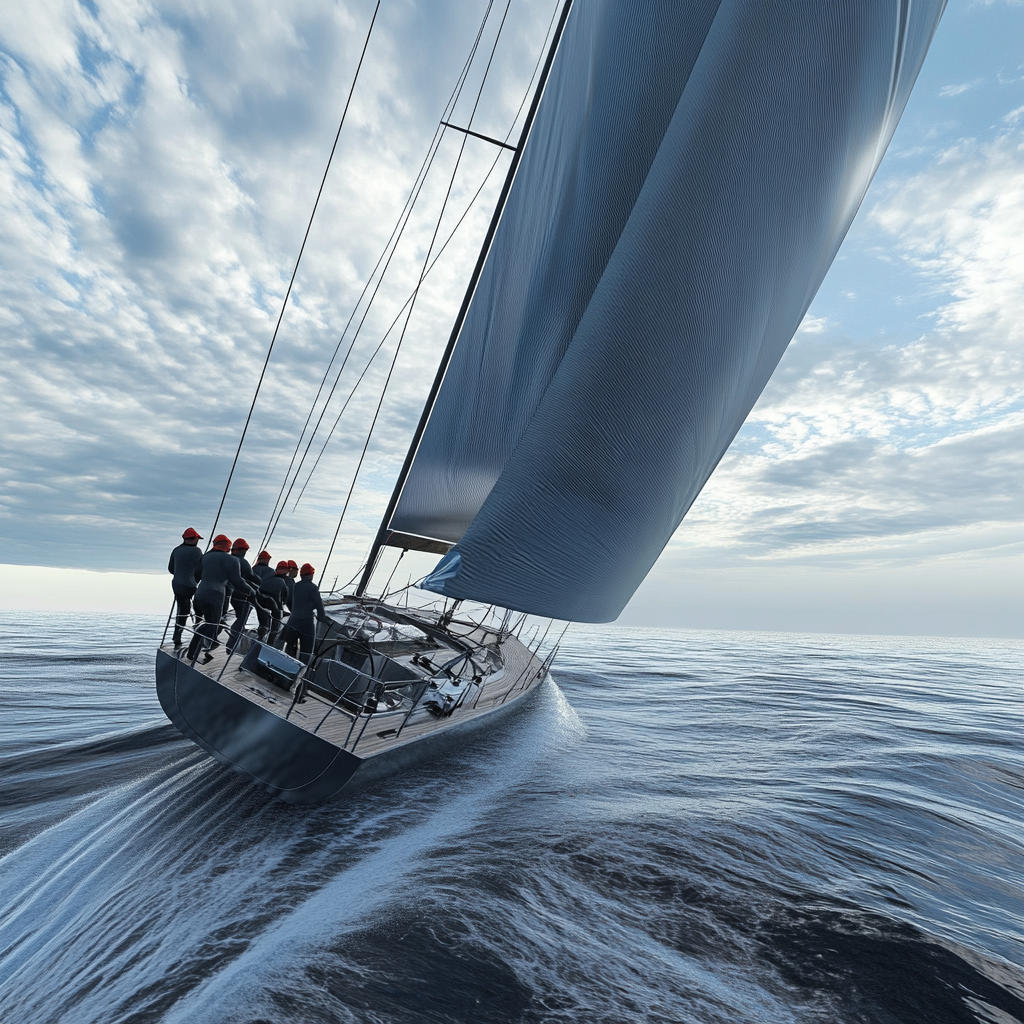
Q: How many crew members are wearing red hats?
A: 7